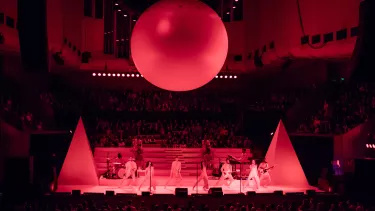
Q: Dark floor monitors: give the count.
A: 8